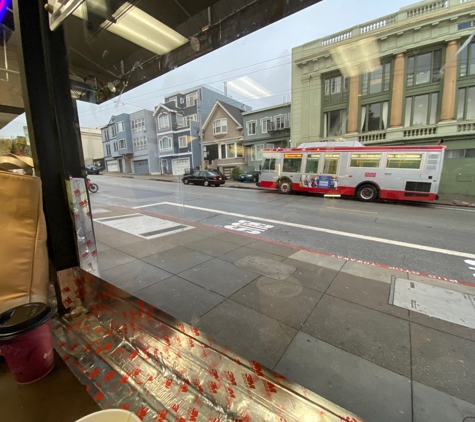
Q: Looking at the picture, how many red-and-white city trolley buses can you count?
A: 1